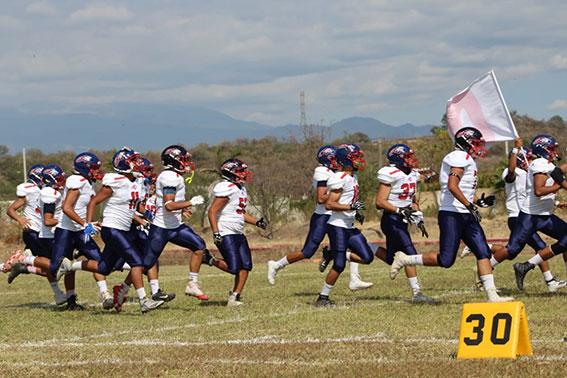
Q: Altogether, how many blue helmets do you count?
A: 10